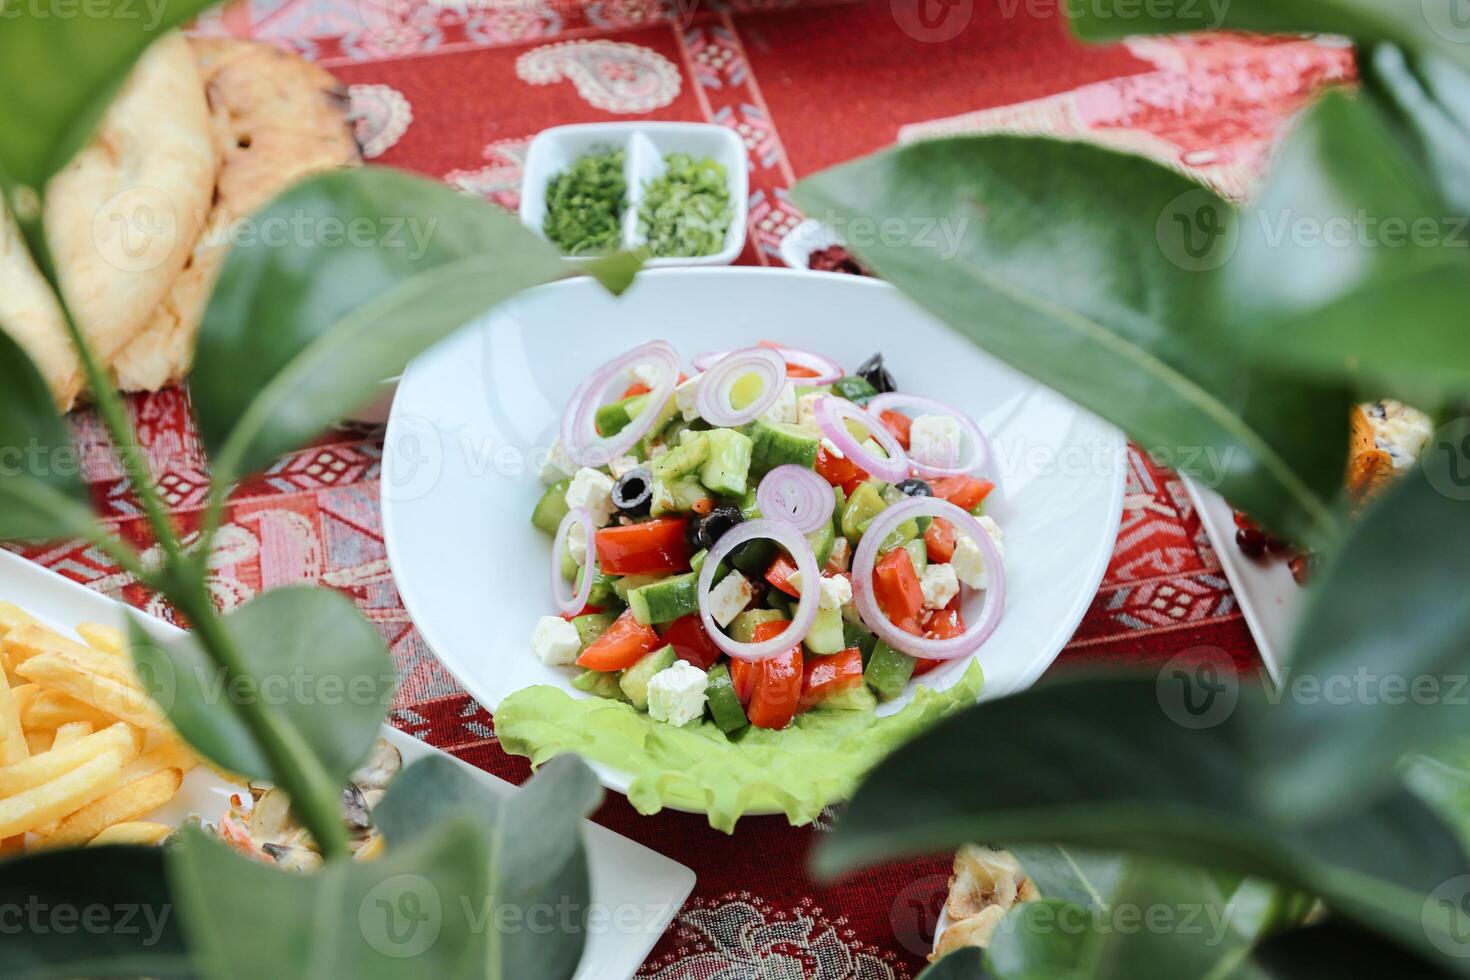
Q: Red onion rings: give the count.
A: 9